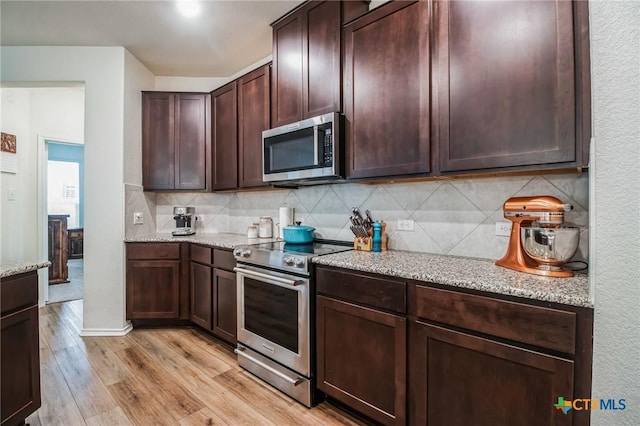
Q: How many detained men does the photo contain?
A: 0